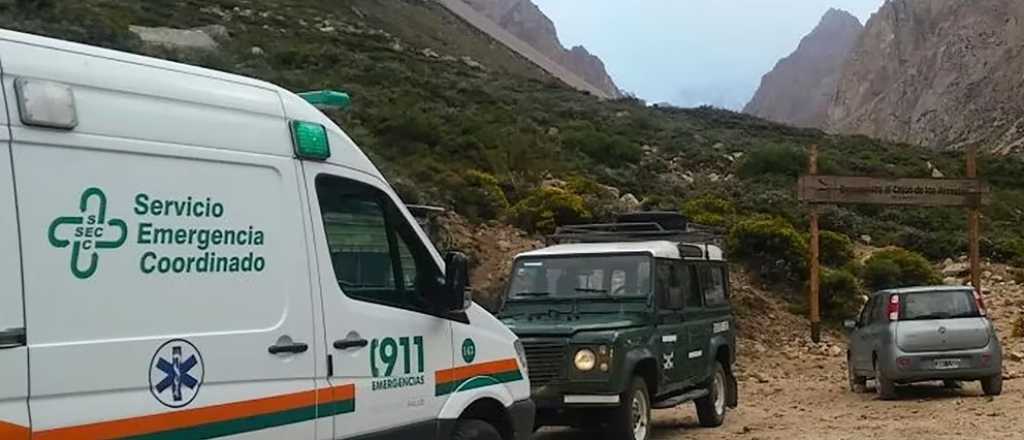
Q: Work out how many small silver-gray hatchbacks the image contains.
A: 1